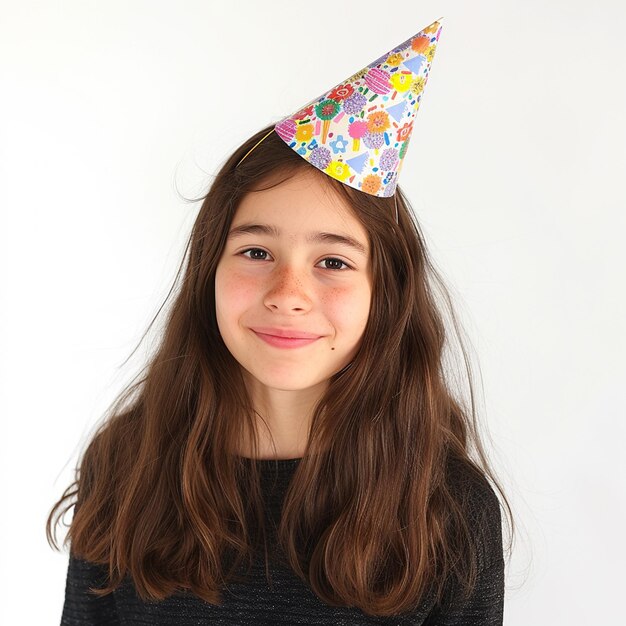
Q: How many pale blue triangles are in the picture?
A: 3